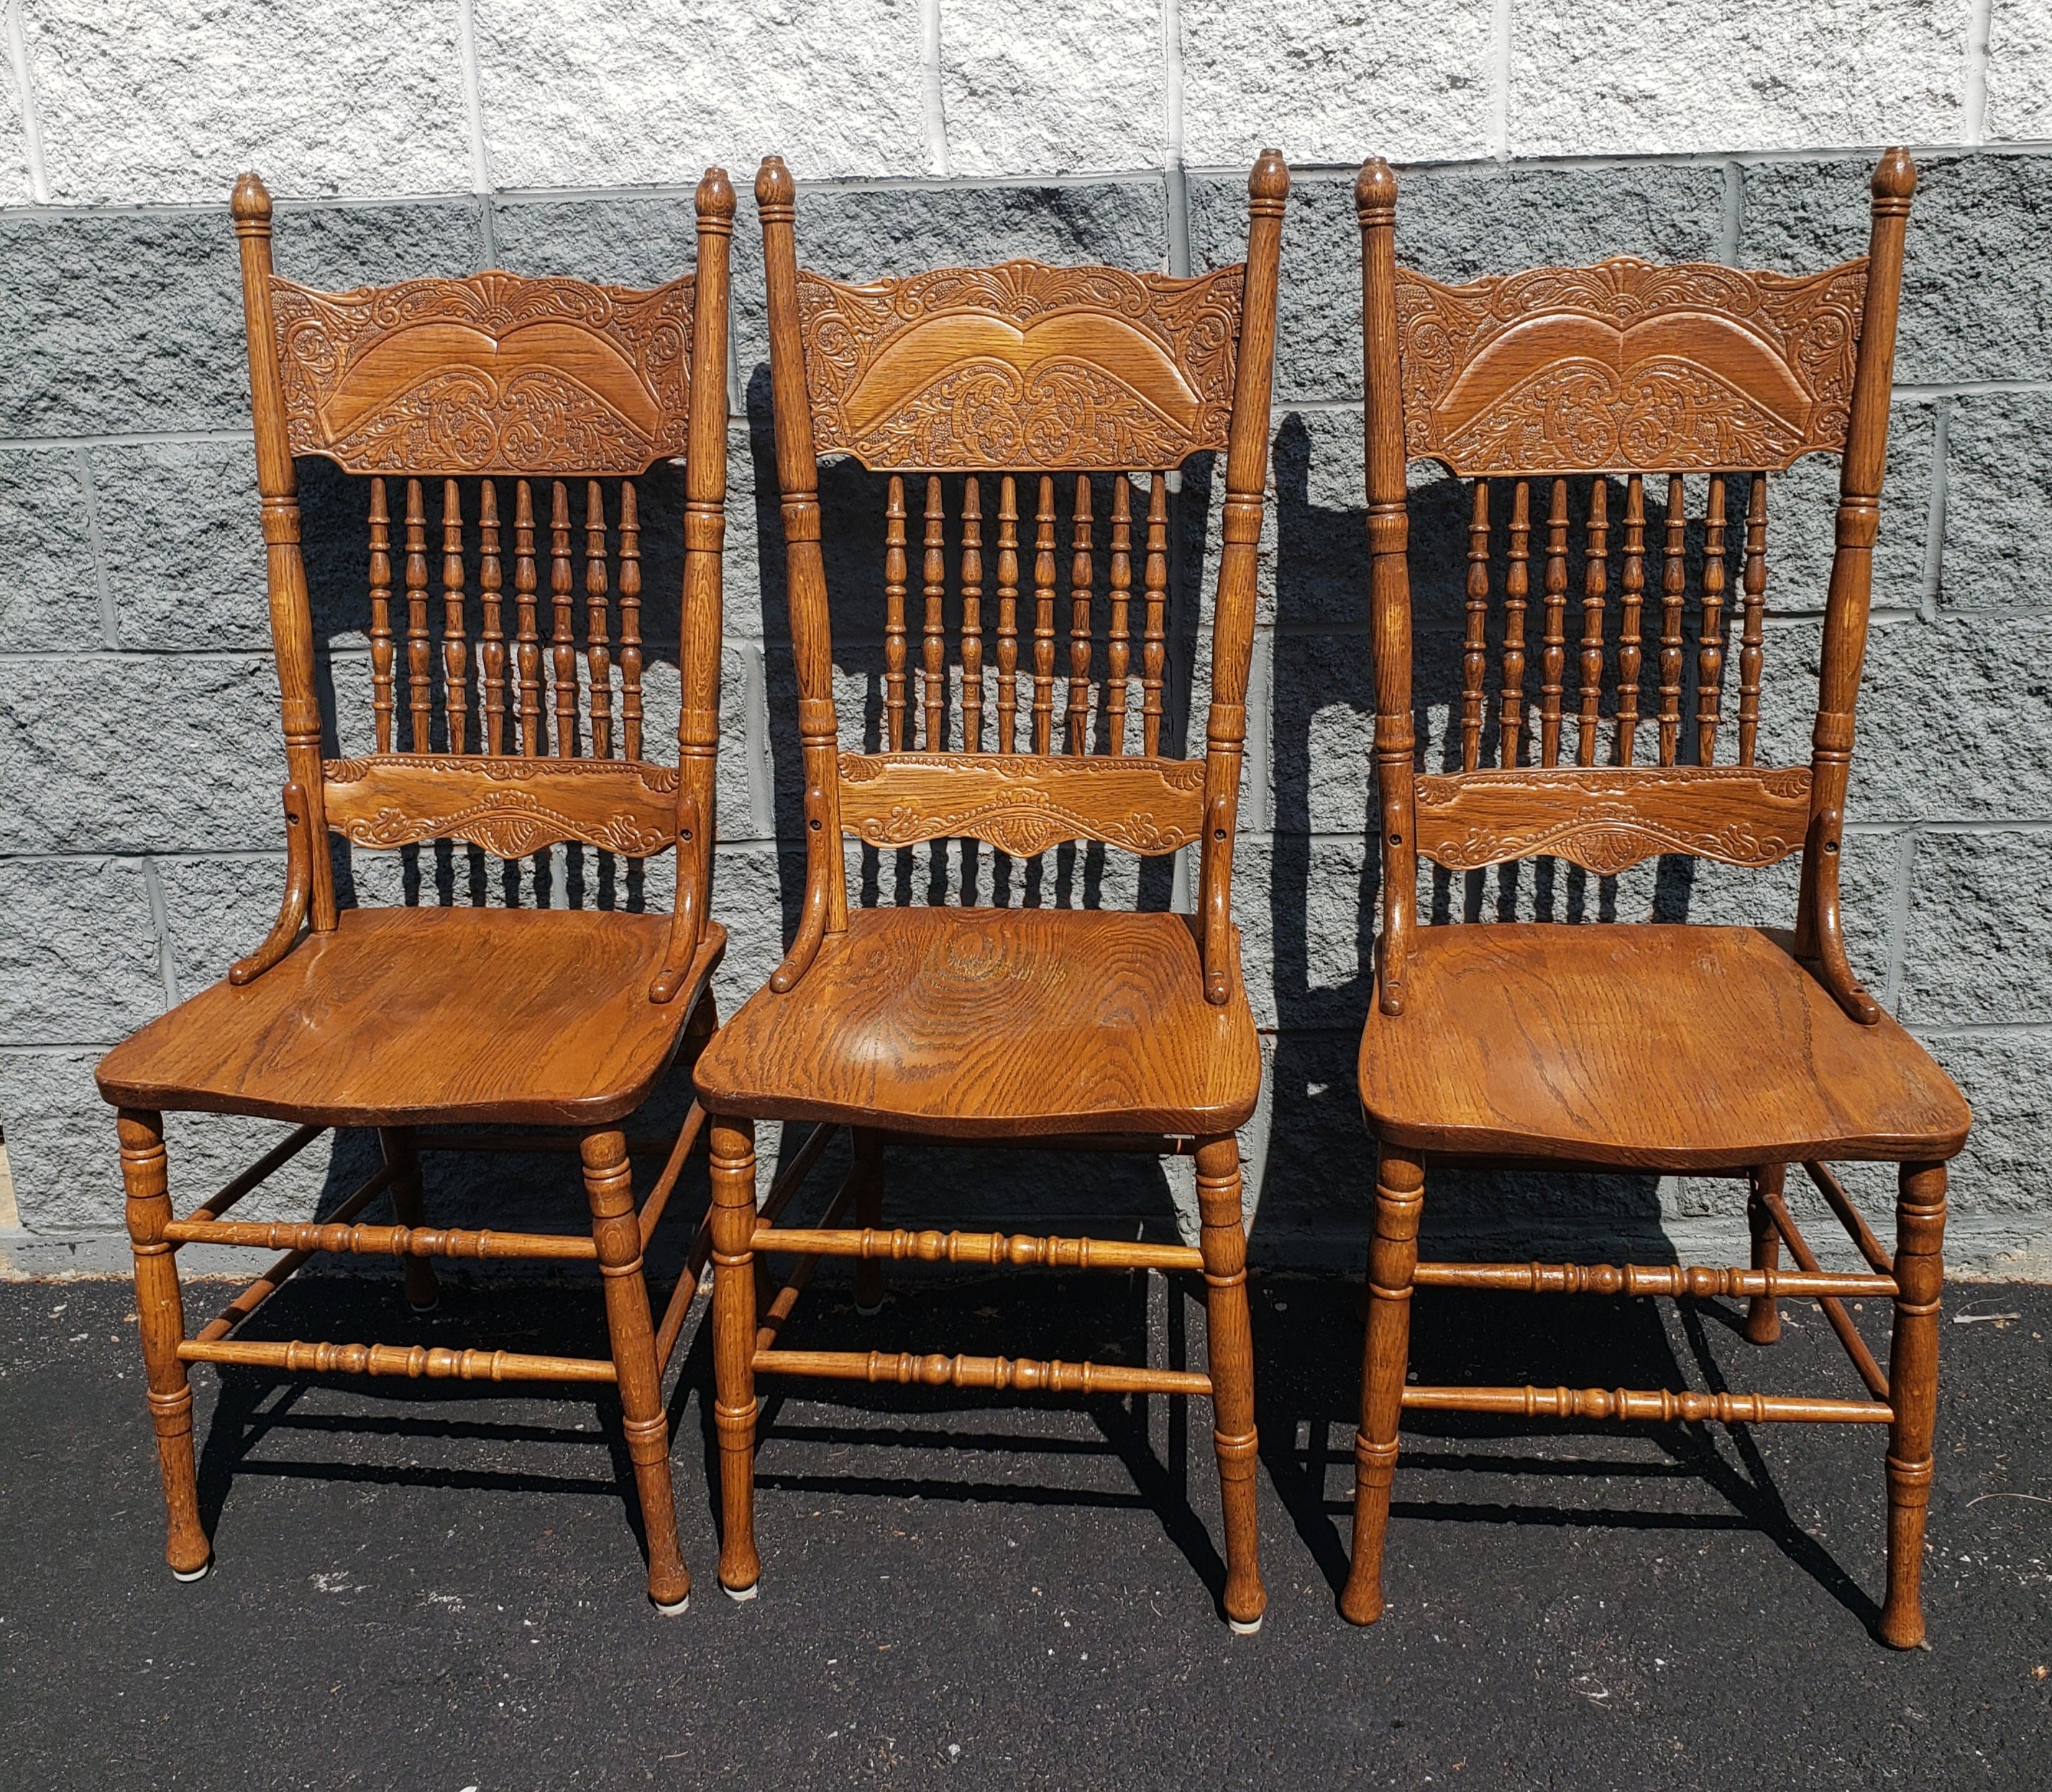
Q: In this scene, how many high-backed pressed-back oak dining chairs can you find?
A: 3